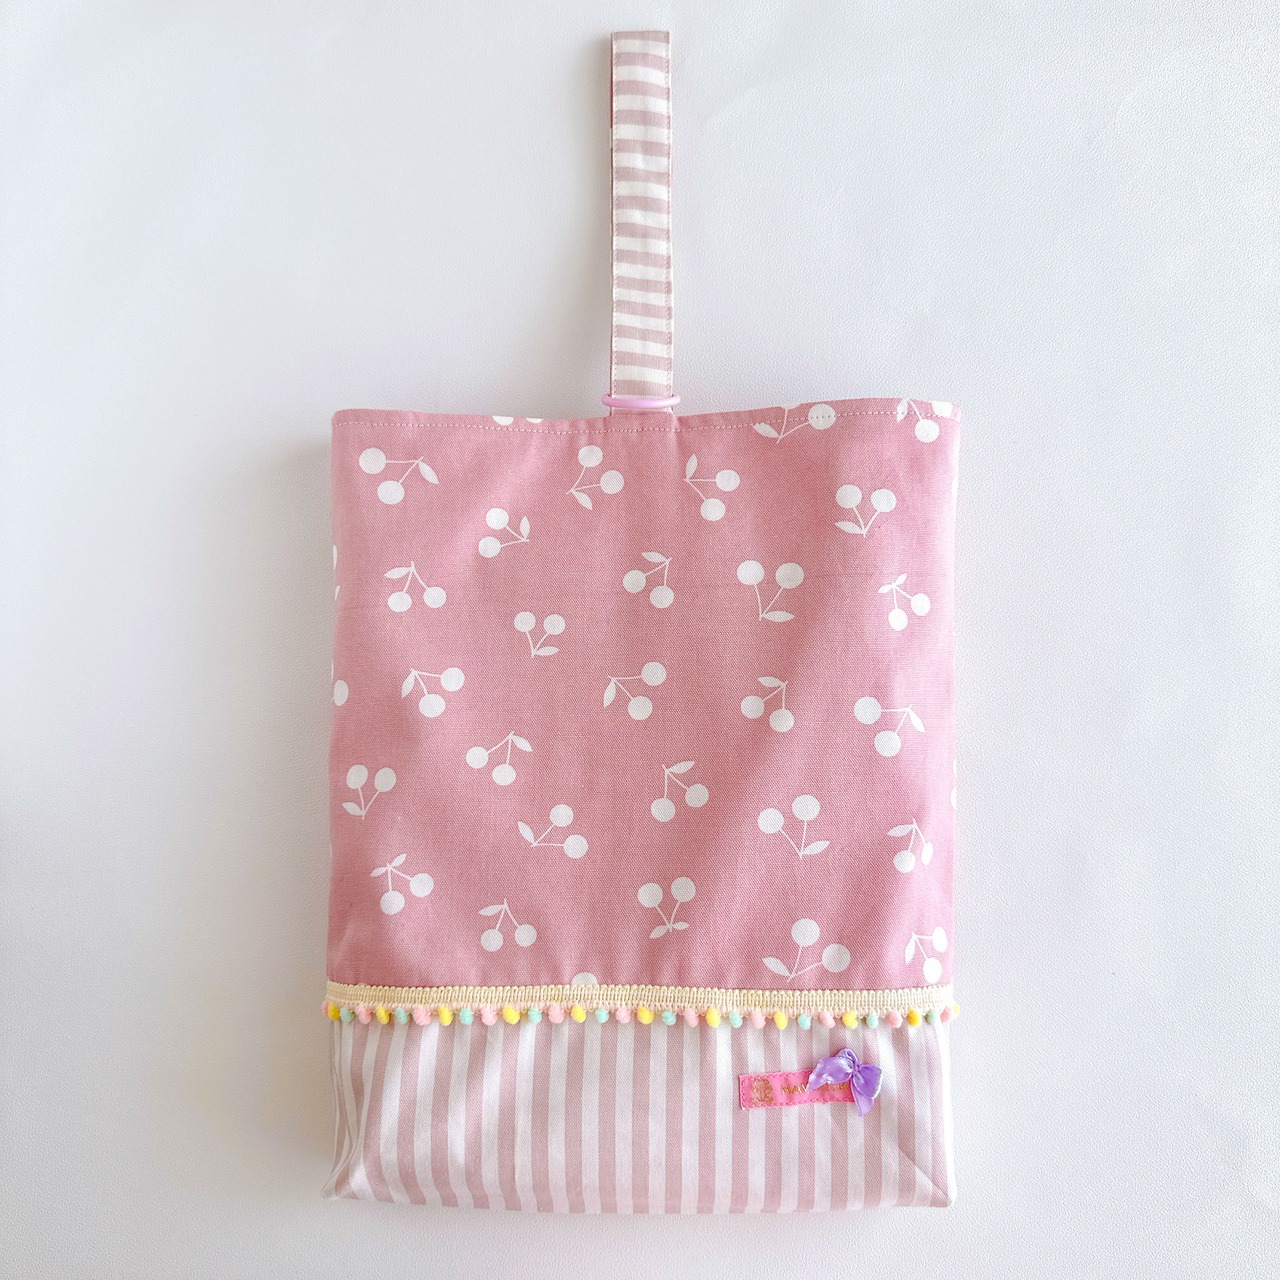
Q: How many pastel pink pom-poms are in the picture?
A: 11